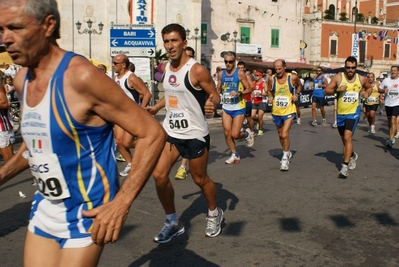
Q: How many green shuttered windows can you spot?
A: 3